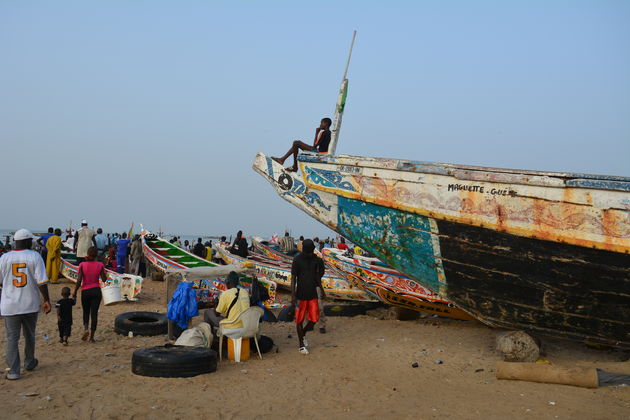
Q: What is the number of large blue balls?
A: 0